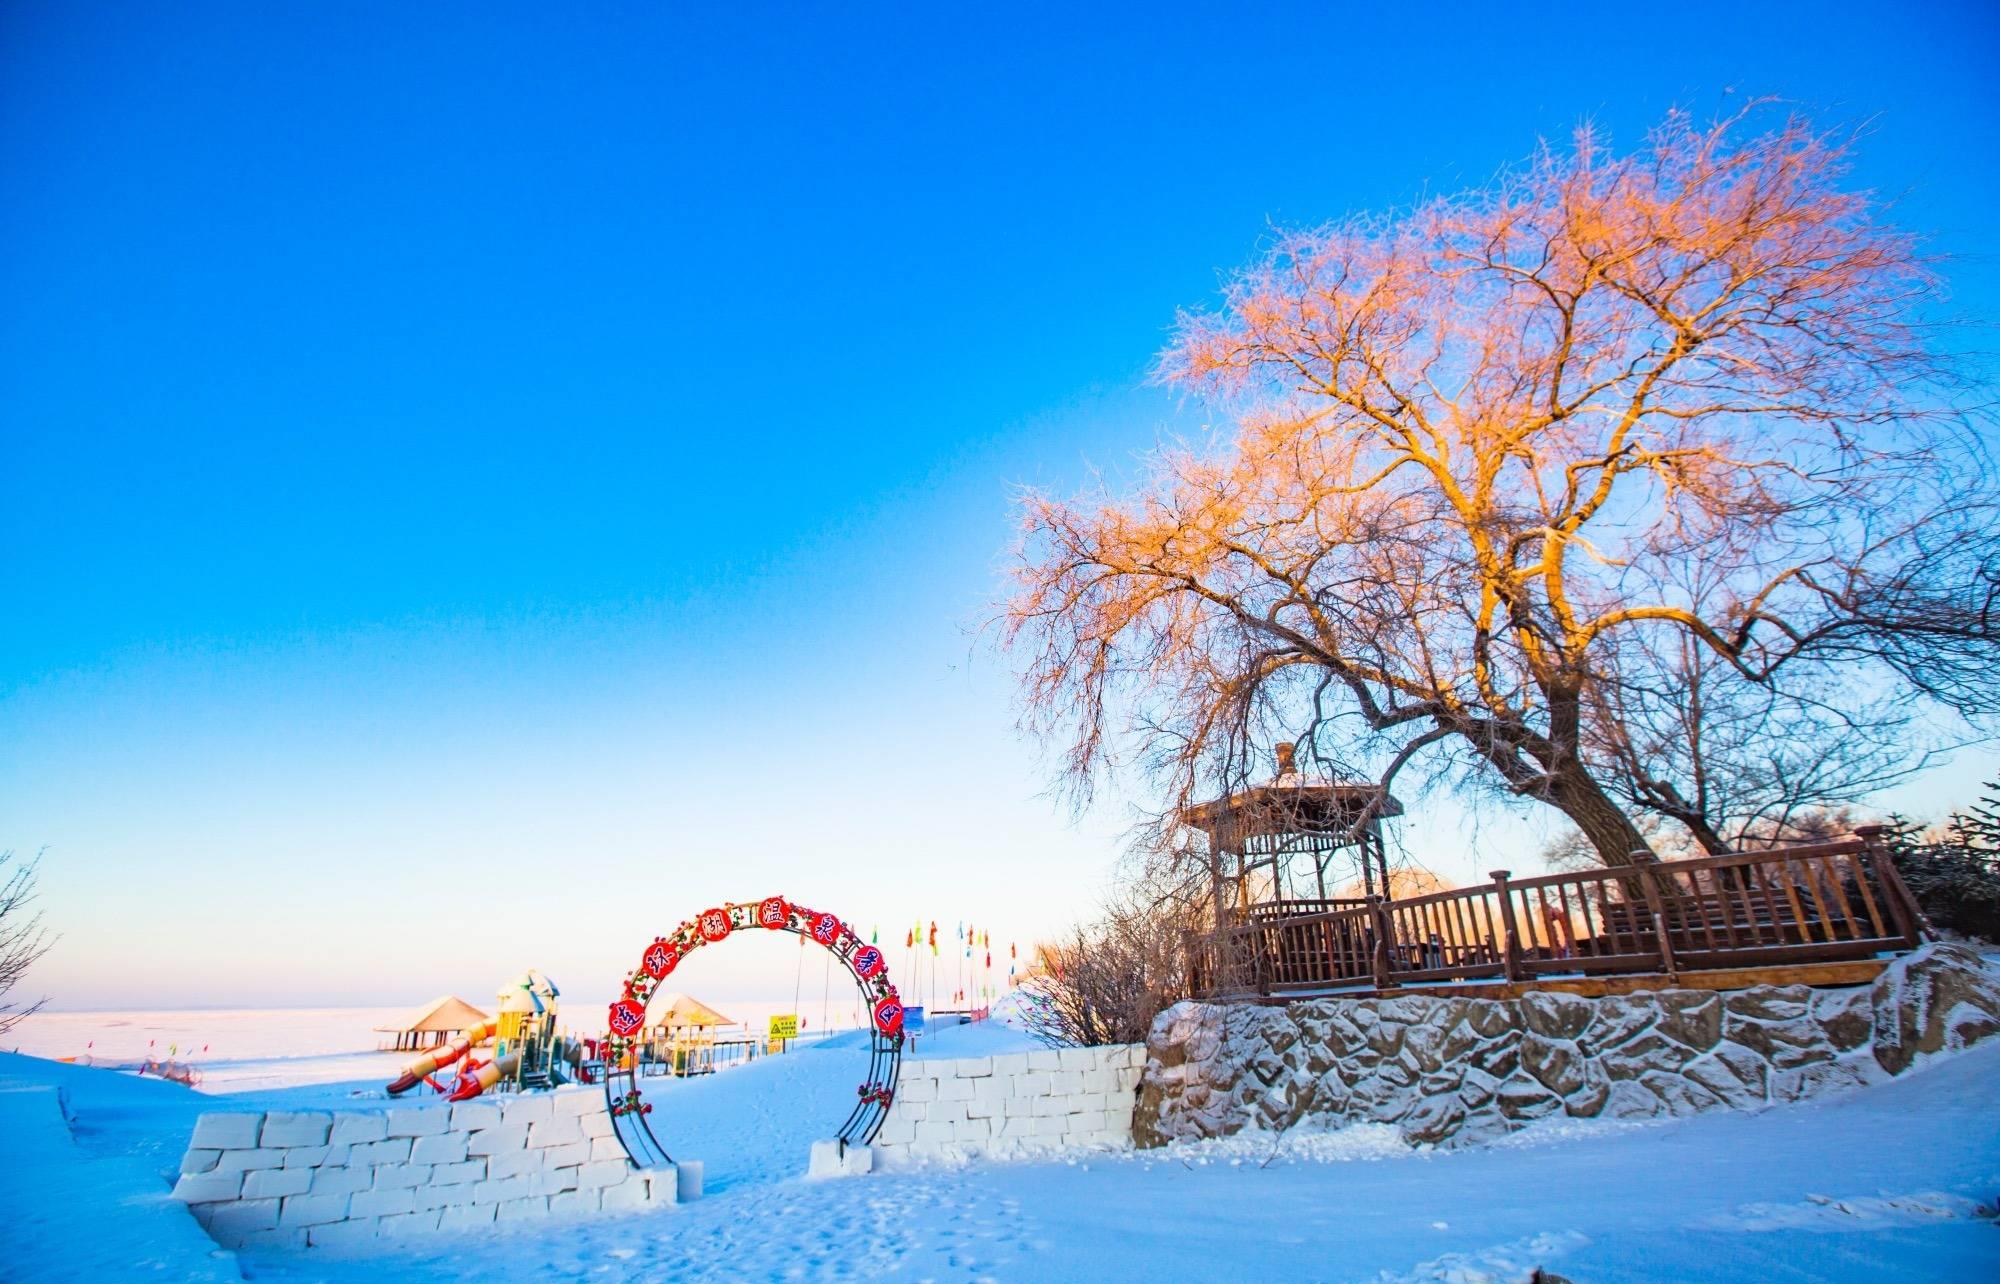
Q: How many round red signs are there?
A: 7